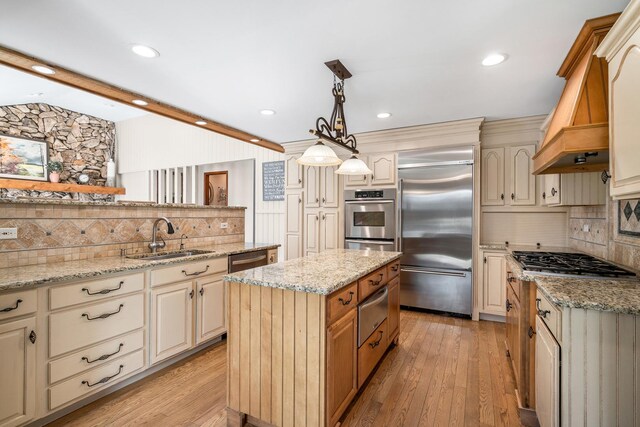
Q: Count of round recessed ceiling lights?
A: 8